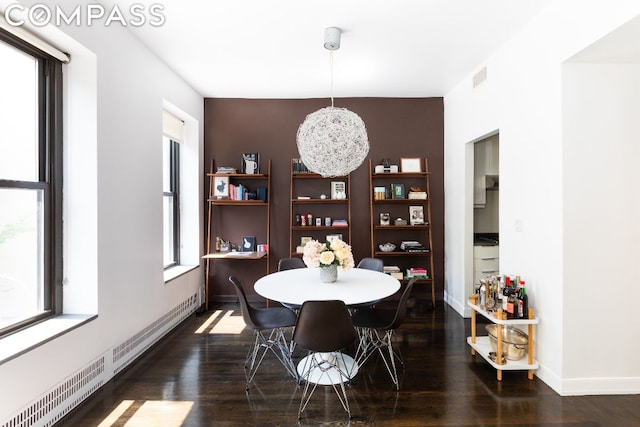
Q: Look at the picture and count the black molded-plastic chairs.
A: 5